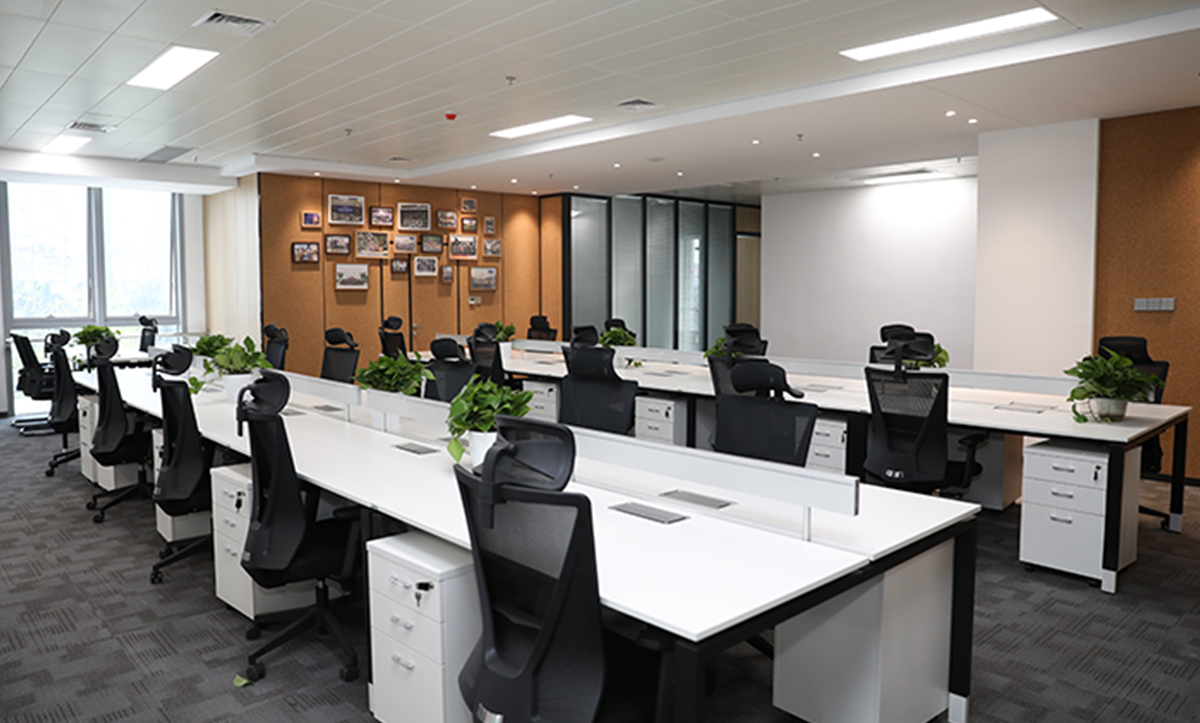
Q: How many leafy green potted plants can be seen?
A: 10